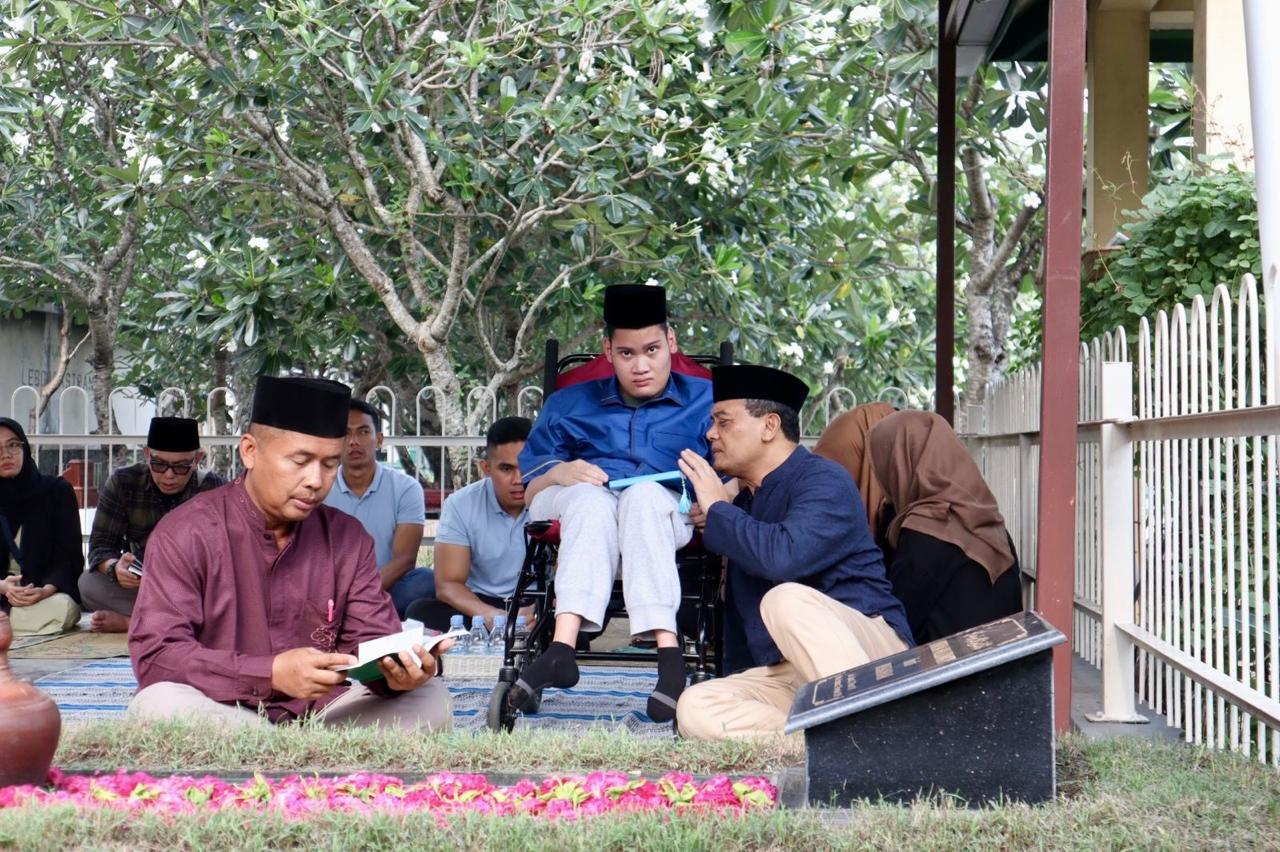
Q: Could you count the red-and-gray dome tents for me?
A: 0